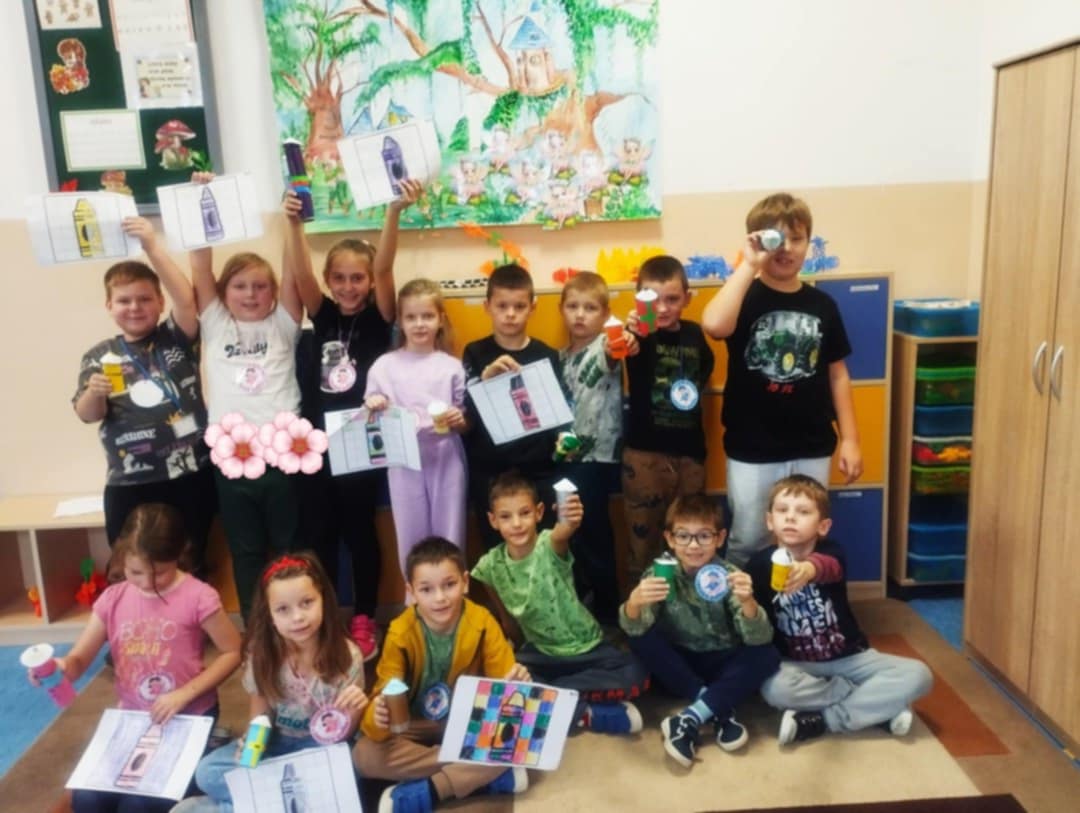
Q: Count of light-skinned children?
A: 14